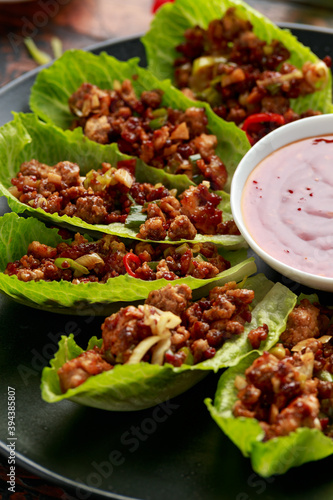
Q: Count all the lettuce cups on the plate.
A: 6